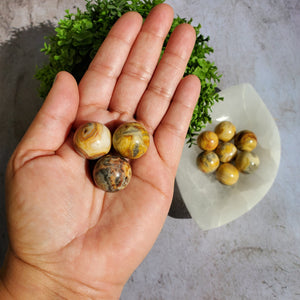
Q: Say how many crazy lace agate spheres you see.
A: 10